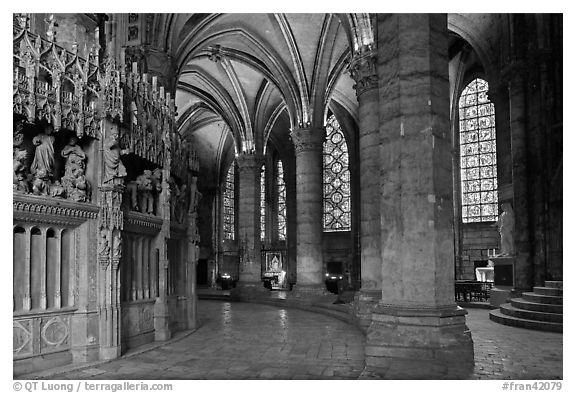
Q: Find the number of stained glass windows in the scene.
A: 5